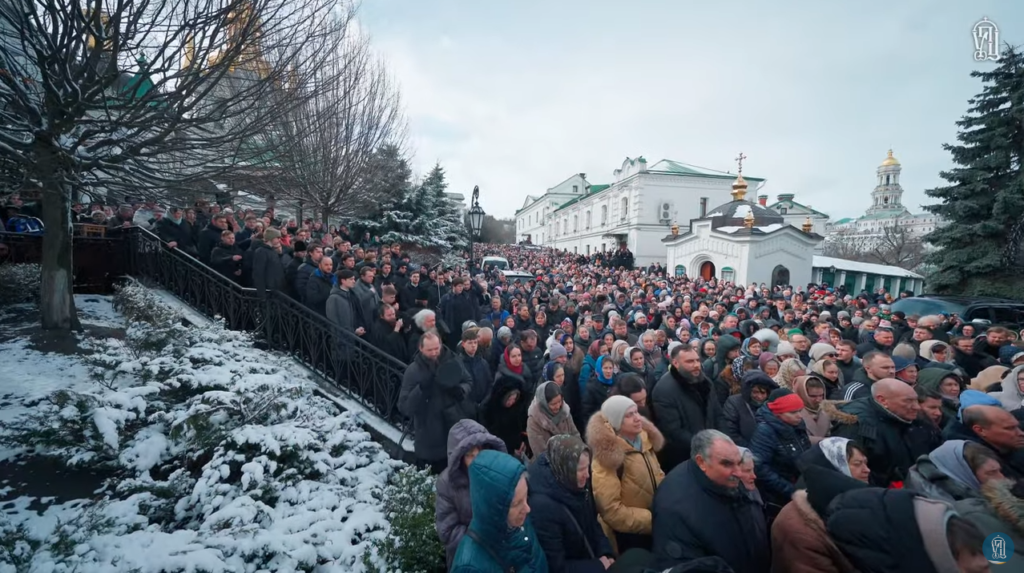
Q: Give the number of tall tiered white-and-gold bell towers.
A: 1